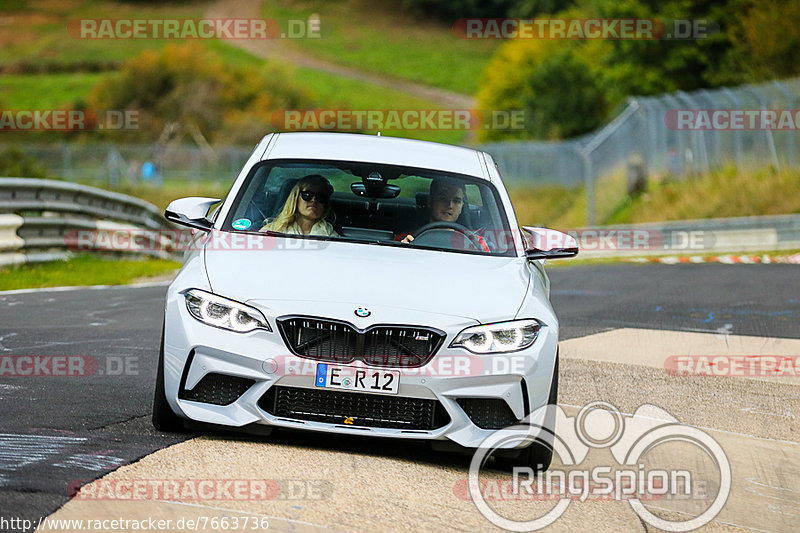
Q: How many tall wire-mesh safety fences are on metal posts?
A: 1